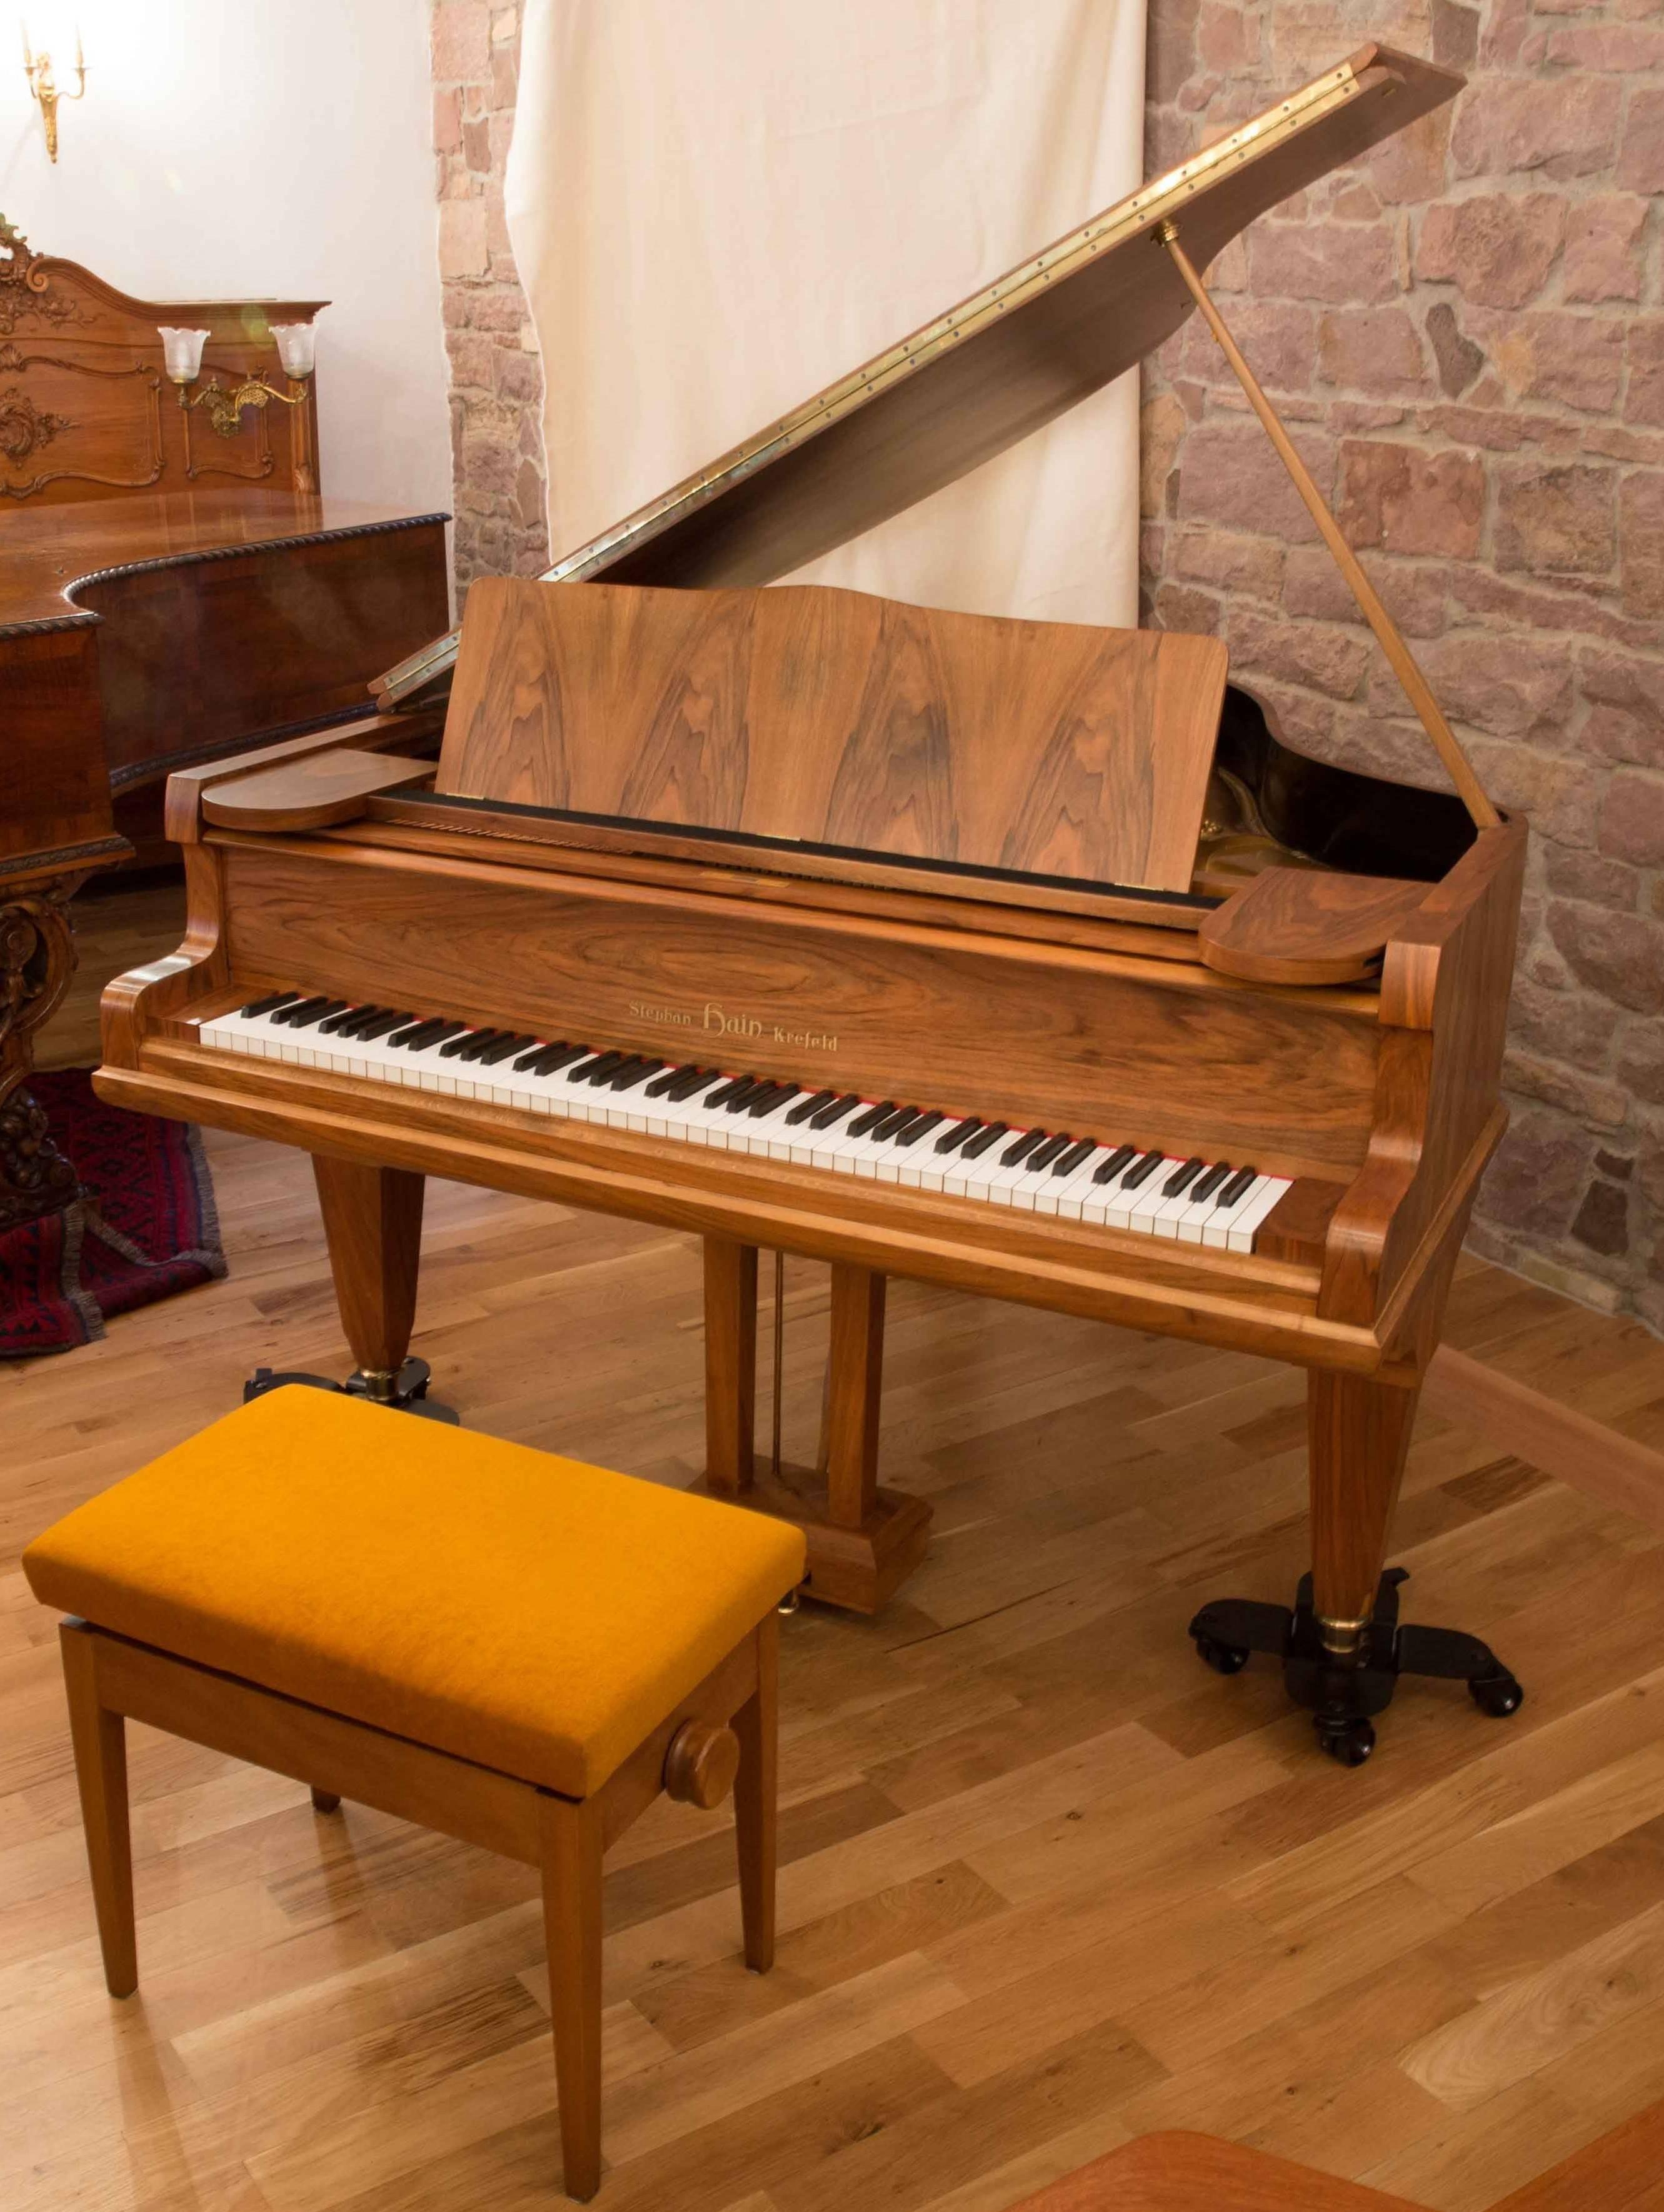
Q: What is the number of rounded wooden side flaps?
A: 2